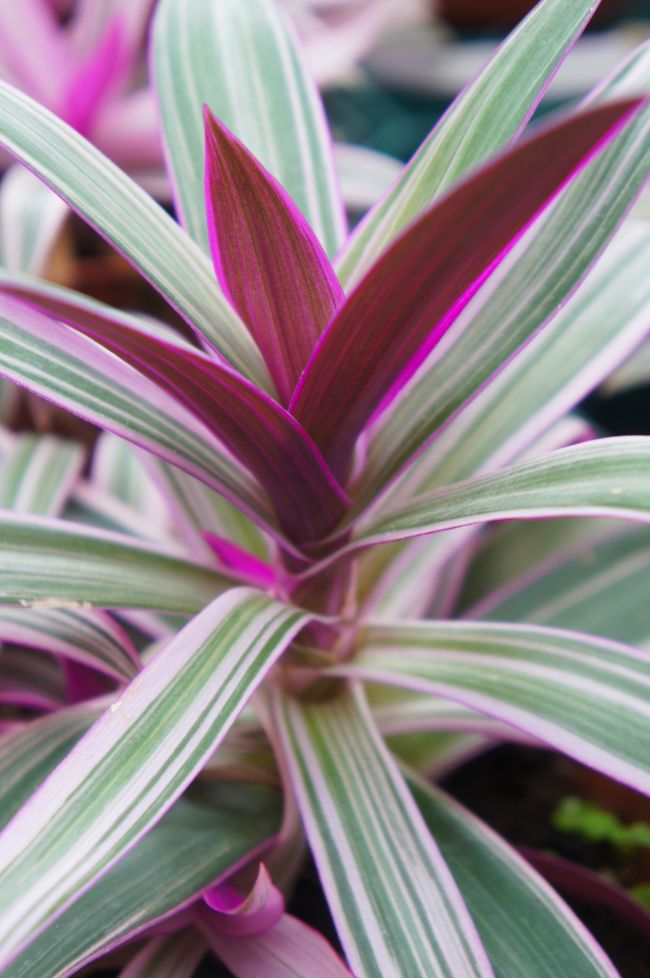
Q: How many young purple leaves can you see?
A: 3